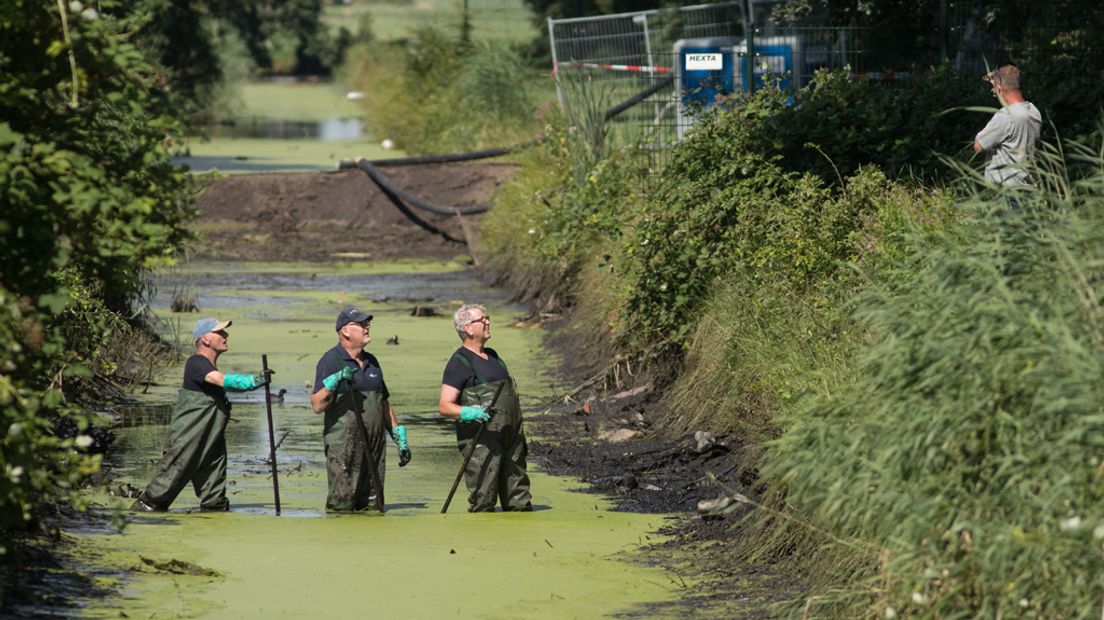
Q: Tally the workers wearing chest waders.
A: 3